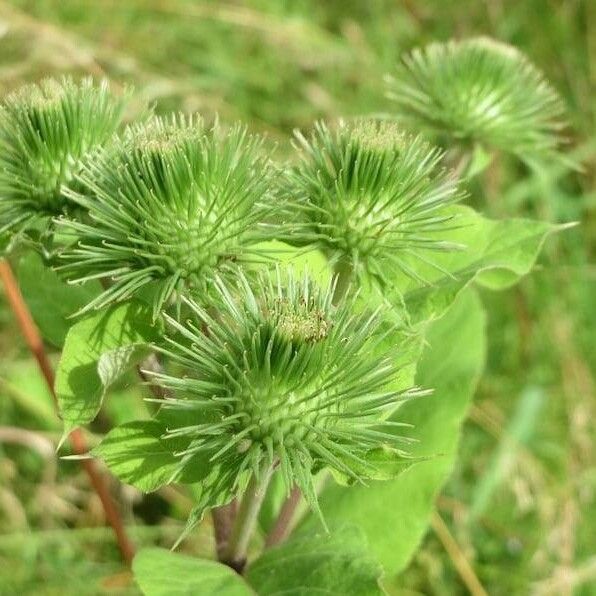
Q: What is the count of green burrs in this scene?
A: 5